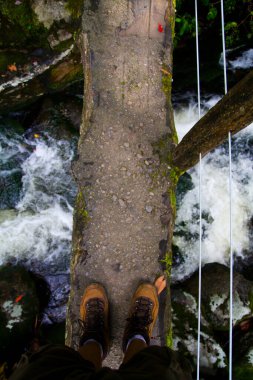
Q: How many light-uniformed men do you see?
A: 0